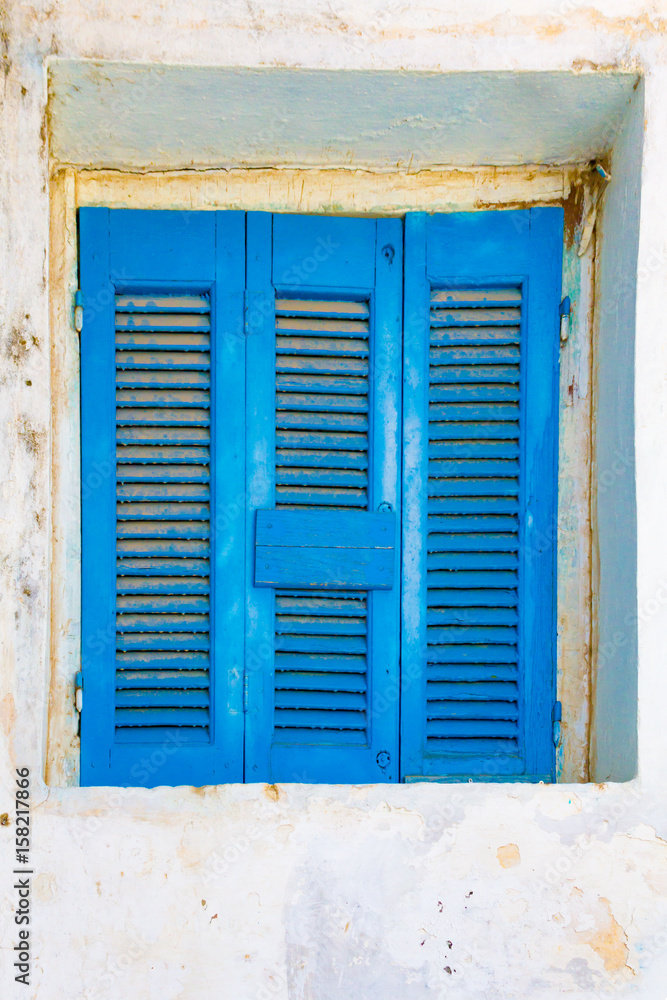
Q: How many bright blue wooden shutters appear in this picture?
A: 3